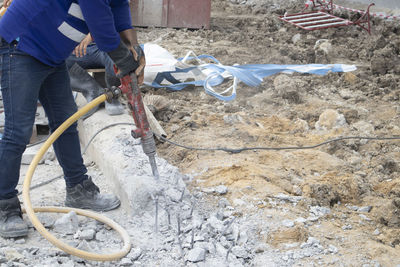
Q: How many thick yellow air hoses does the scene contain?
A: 1